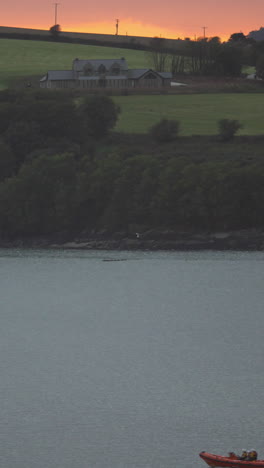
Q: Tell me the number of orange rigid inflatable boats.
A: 1